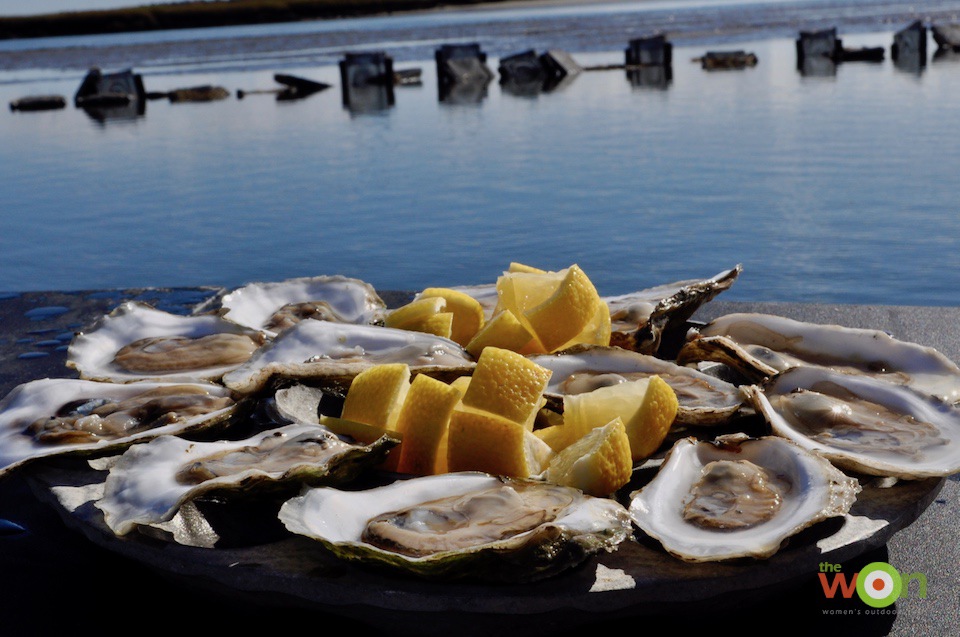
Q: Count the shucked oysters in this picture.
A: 12